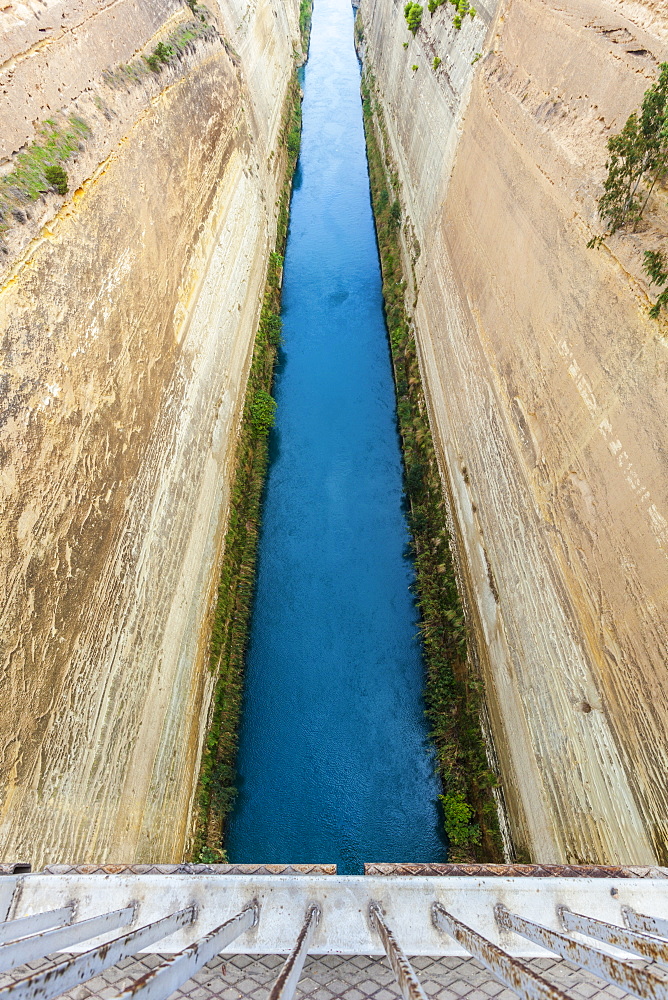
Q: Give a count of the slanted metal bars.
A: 10